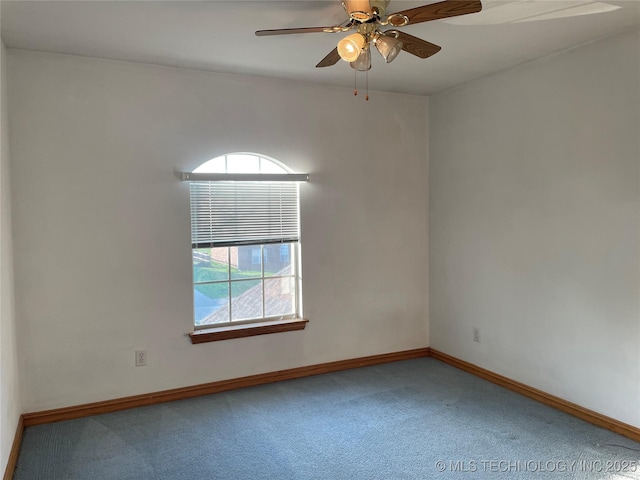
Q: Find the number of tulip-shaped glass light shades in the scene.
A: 3